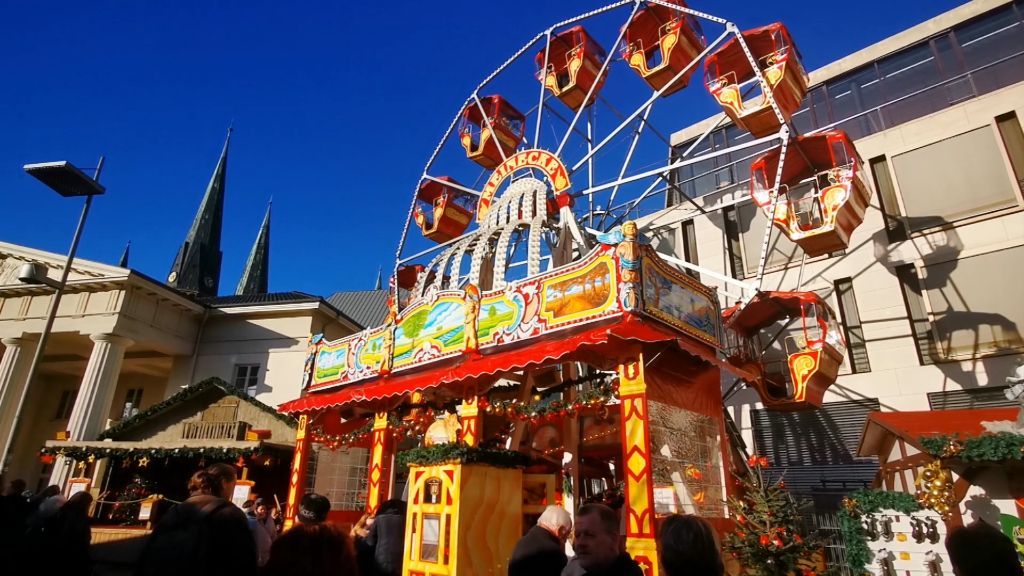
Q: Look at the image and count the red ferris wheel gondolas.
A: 8